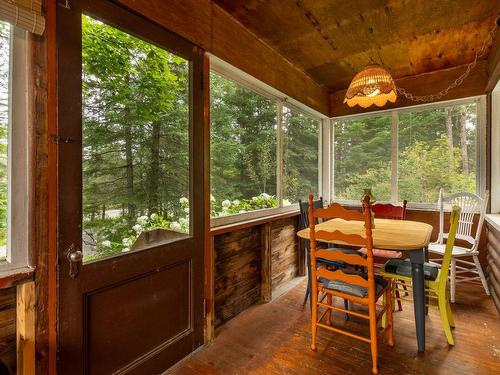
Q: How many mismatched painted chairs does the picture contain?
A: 5